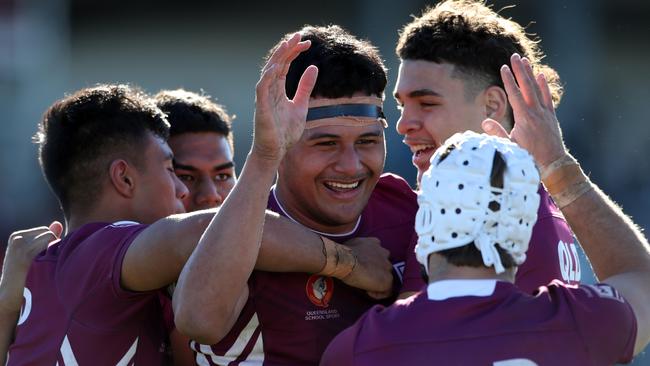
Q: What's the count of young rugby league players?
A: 5